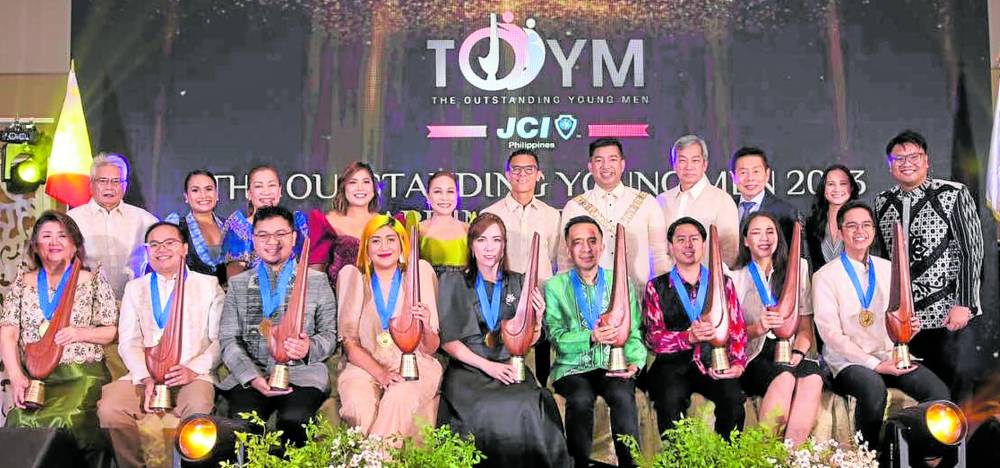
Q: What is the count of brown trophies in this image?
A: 9